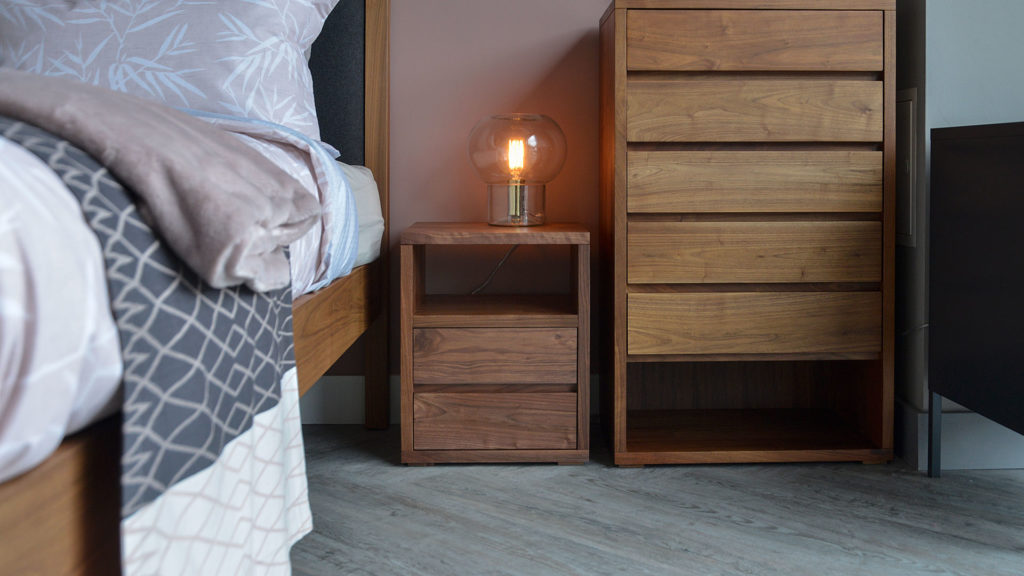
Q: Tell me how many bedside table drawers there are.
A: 2